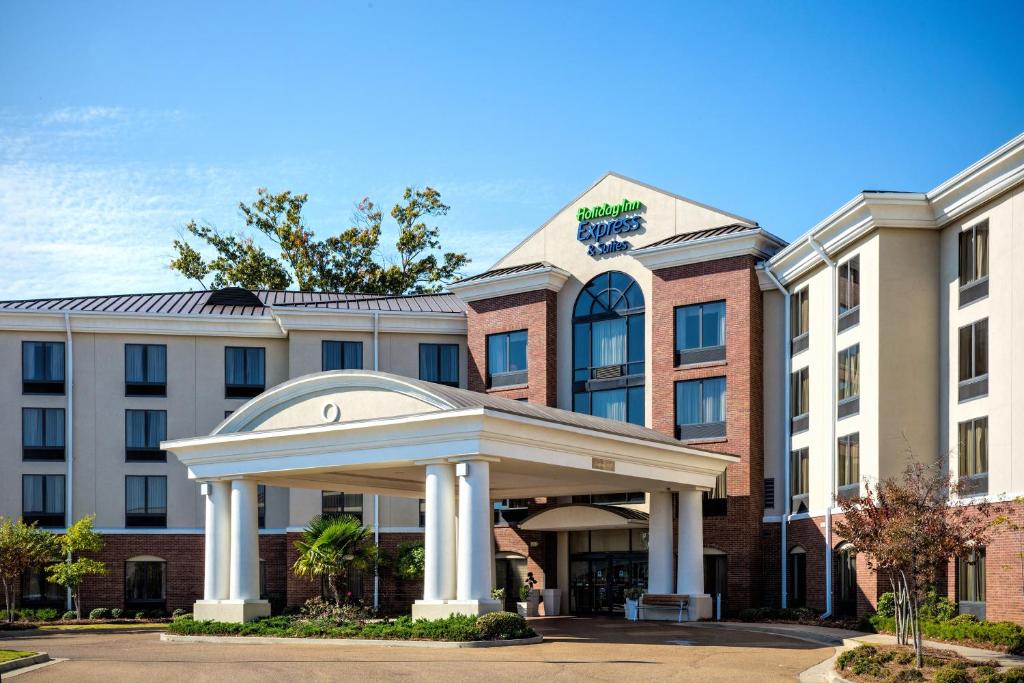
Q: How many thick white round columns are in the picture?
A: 6